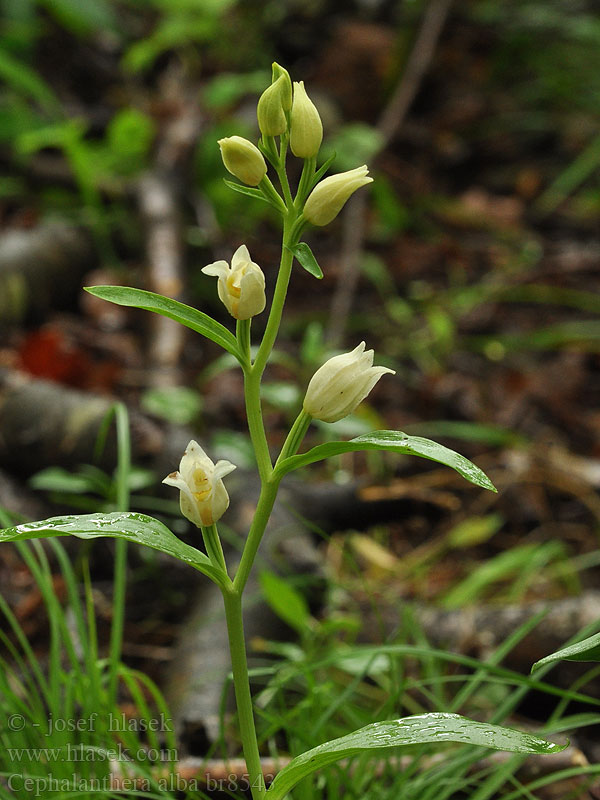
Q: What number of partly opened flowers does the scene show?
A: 3